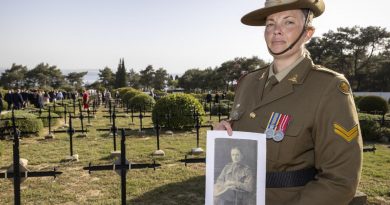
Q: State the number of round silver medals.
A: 2